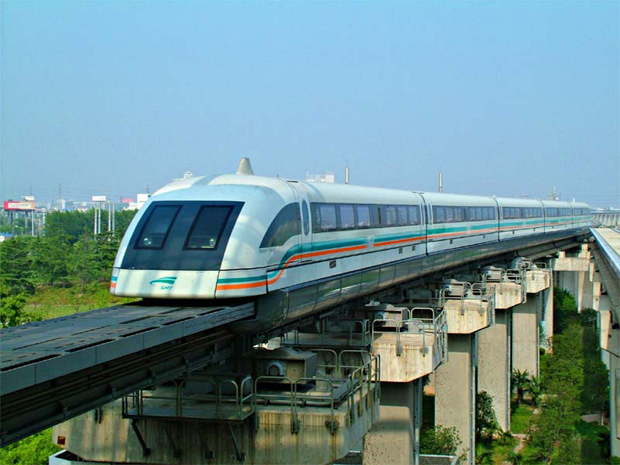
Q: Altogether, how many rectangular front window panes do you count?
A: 2